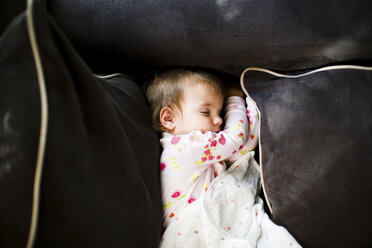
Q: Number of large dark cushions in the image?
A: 3